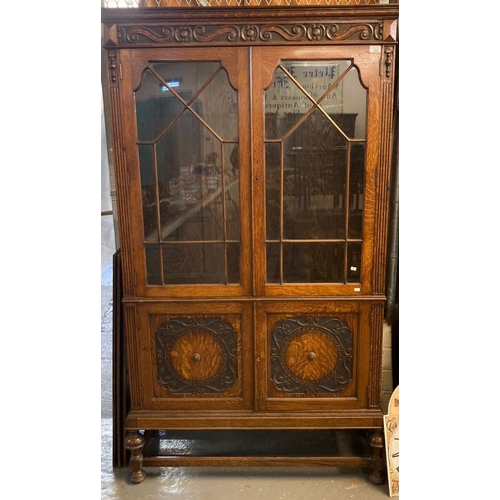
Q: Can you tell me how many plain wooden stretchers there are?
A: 1